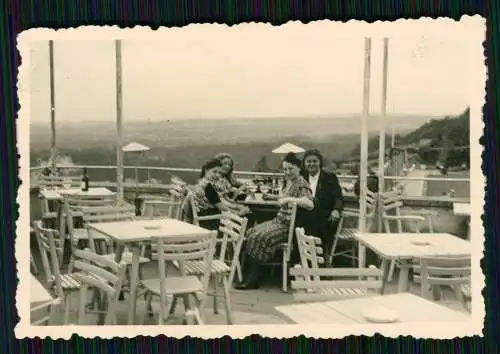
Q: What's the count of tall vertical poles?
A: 4